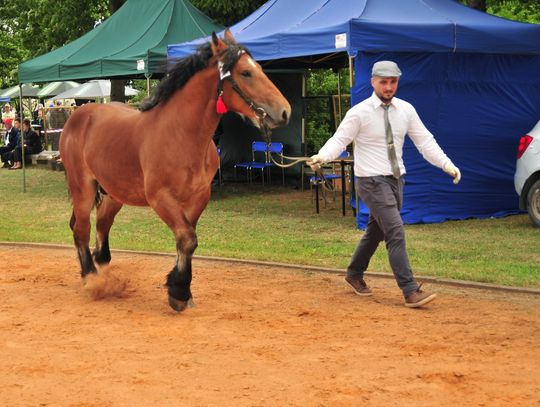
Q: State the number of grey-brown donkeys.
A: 0